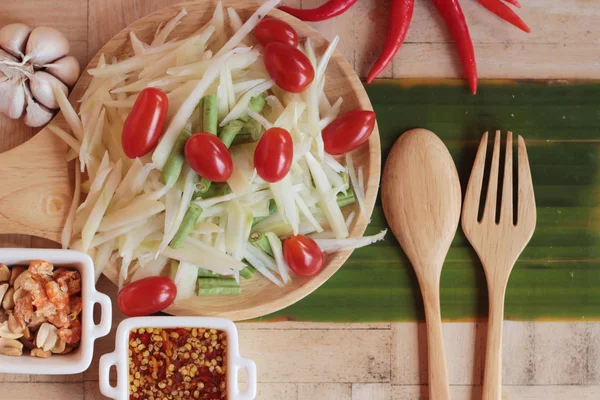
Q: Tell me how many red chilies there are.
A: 5